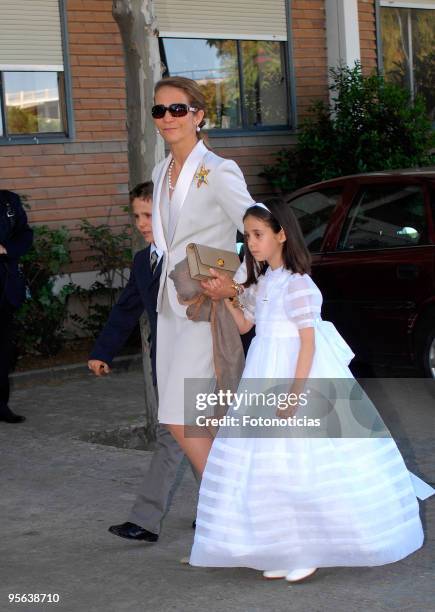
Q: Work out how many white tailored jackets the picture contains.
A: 1